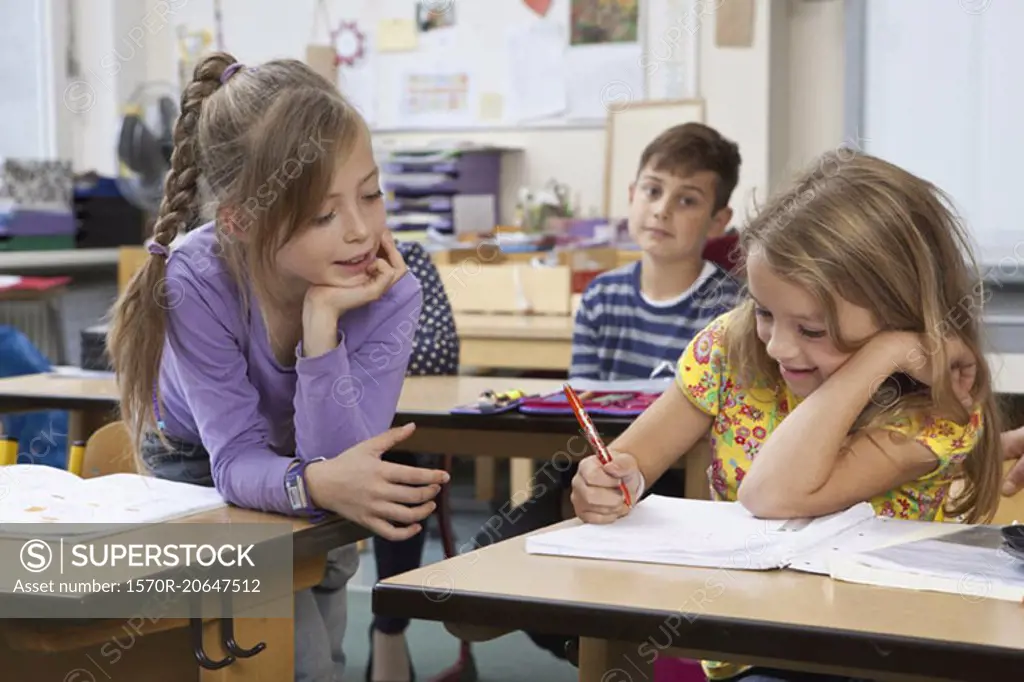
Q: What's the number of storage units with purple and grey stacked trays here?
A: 1